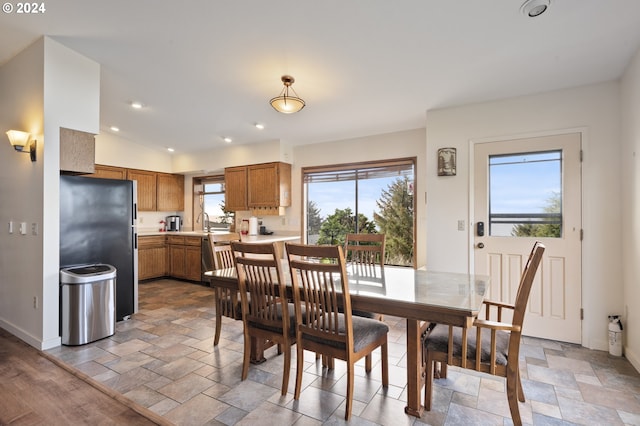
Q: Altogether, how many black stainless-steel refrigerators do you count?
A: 1